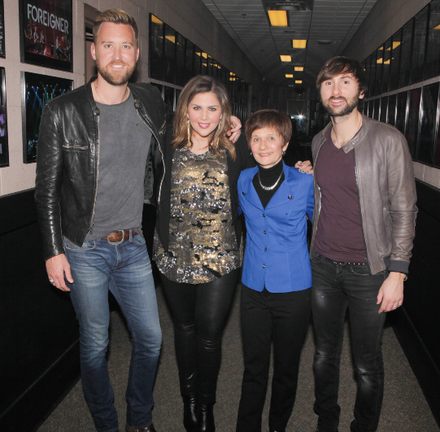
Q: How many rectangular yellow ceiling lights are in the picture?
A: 6